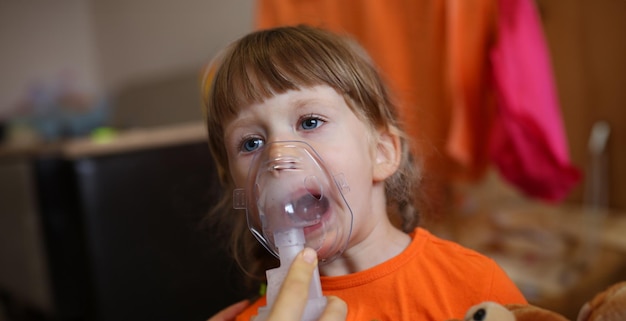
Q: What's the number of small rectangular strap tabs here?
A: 2